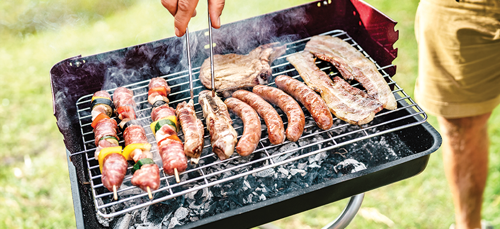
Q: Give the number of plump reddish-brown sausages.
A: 4